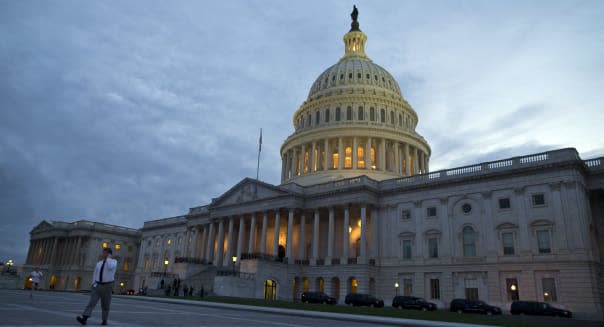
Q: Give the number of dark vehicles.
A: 5